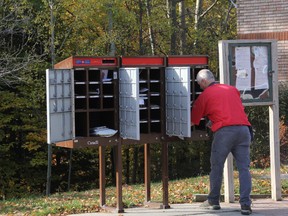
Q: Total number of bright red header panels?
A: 3